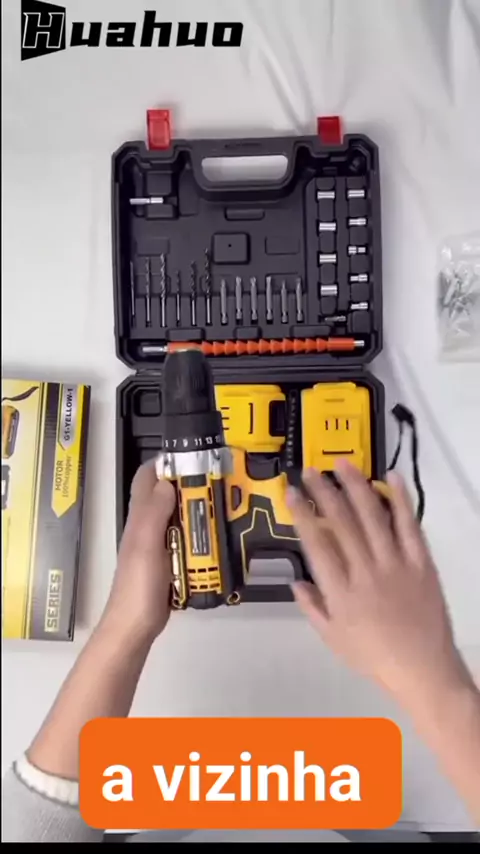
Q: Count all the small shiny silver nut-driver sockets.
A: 9